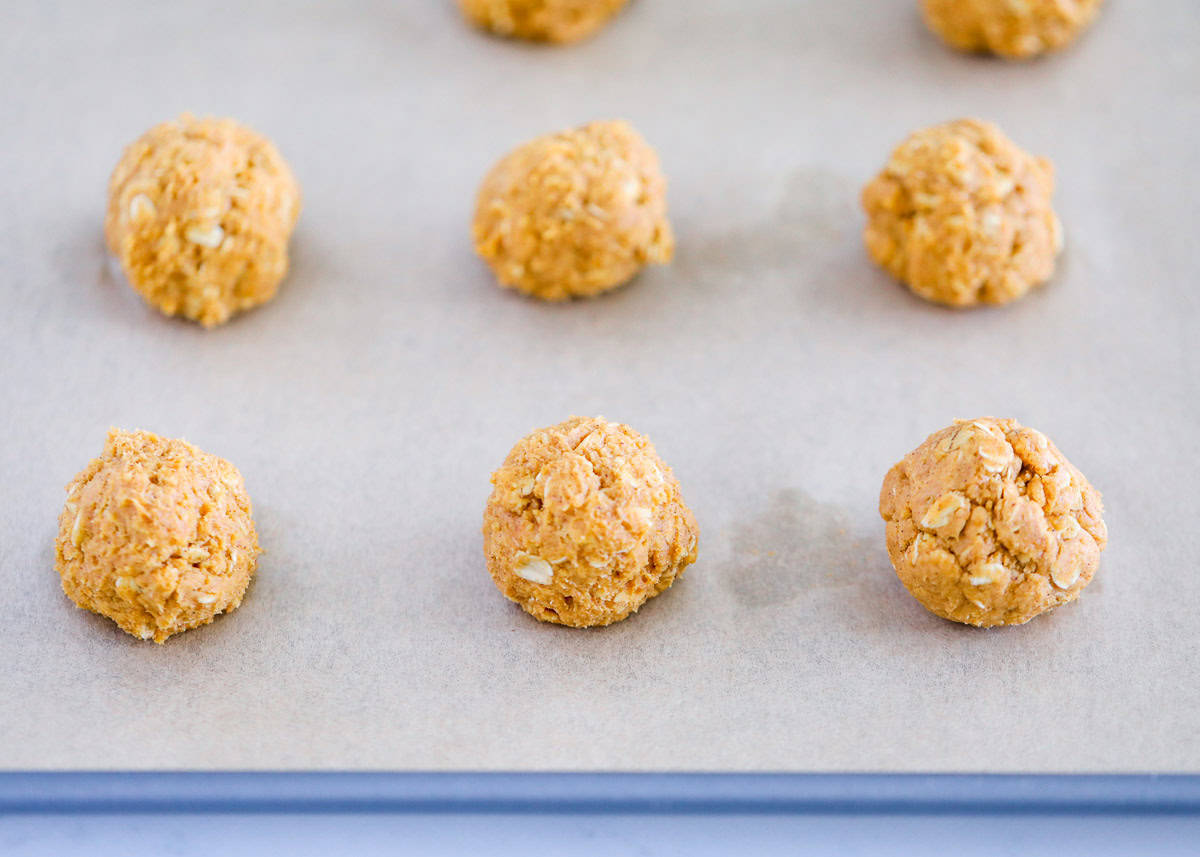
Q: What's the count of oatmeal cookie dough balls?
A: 8